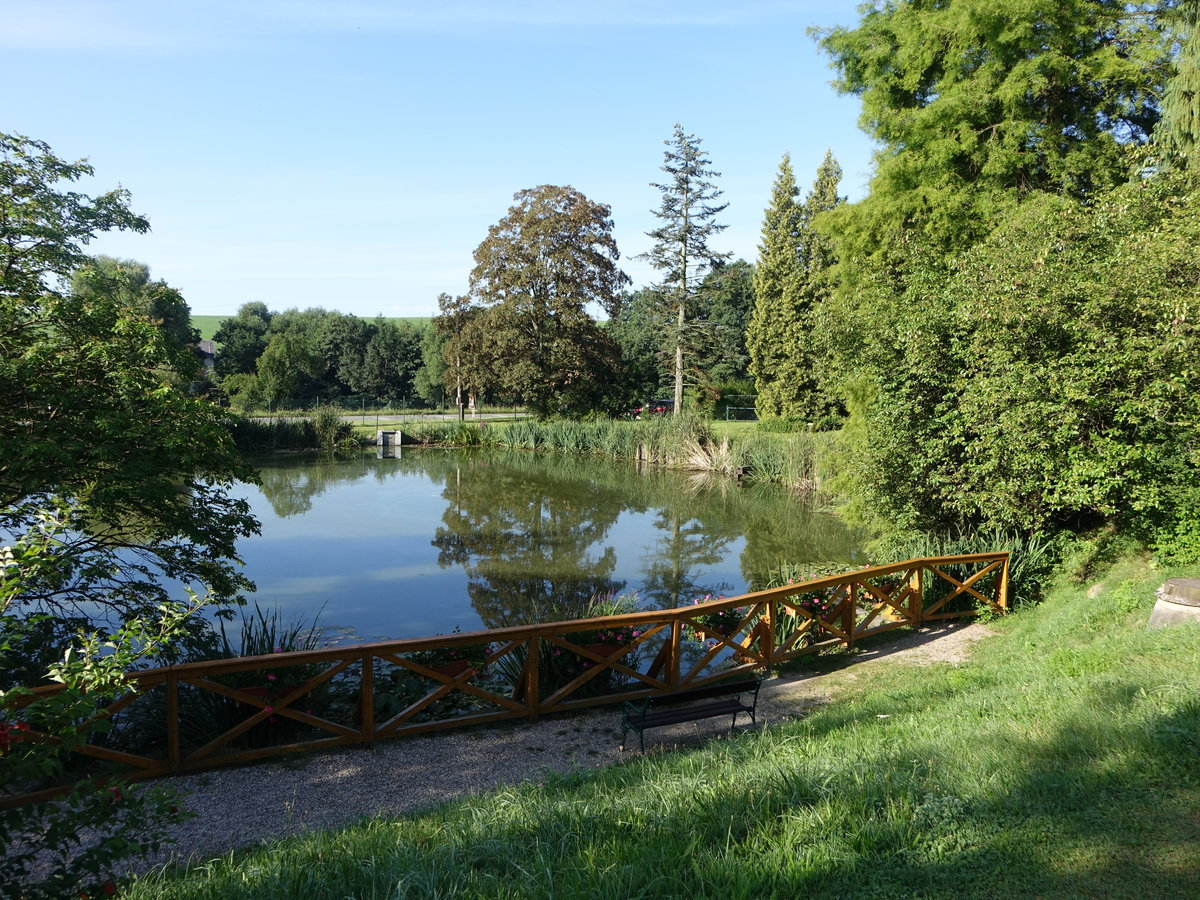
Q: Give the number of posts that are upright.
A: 8